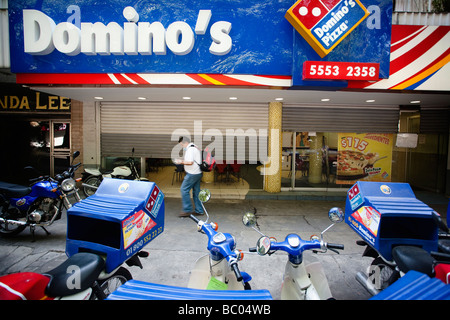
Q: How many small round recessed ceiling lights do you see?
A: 8